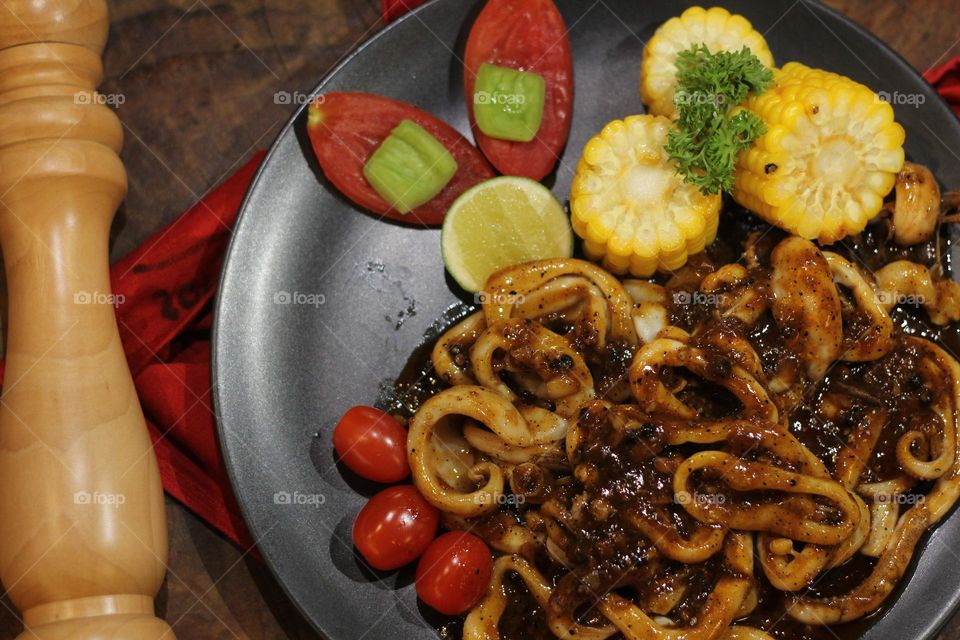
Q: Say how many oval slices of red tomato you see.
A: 2